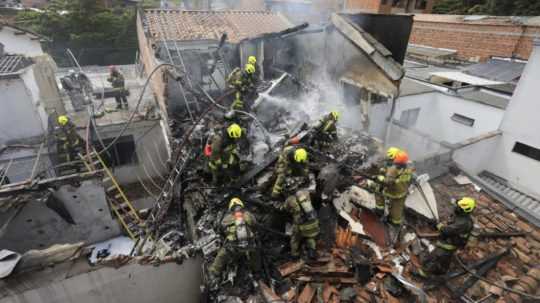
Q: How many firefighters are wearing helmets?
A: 11